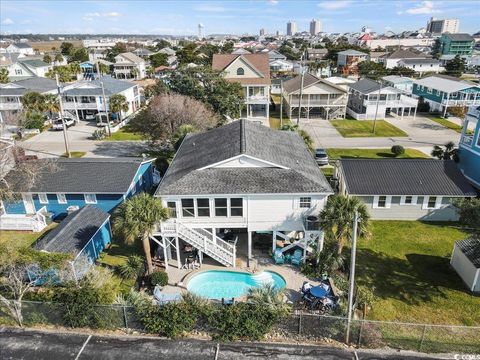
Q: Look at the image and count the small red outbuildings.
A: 0